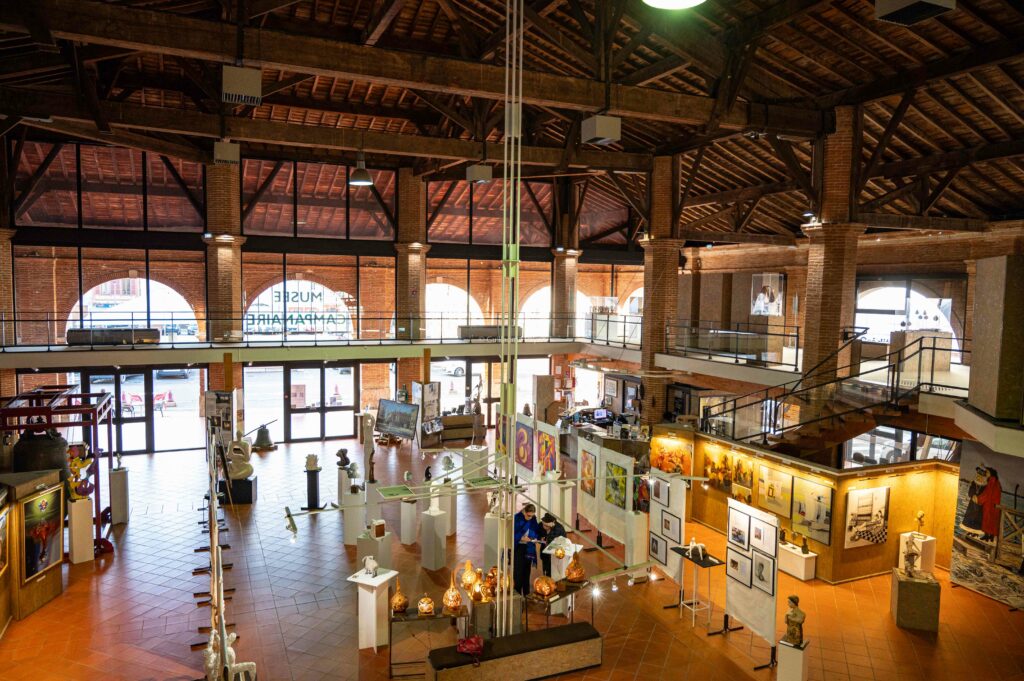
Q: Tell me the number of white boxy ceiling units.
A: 5